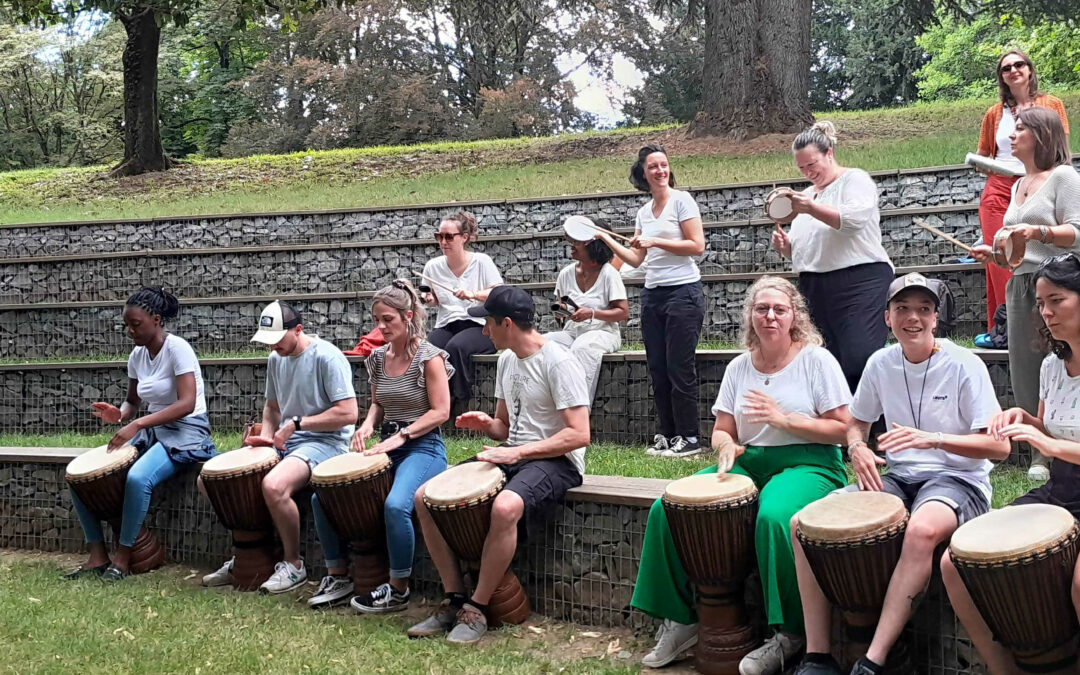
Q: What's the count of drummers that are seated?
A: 7